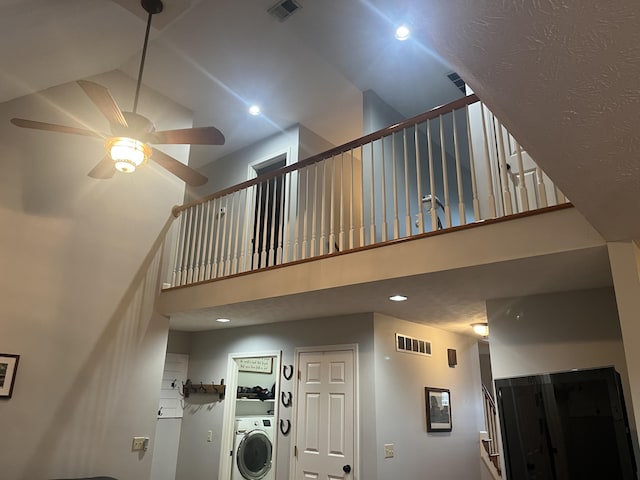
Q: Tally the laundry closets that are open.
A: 1